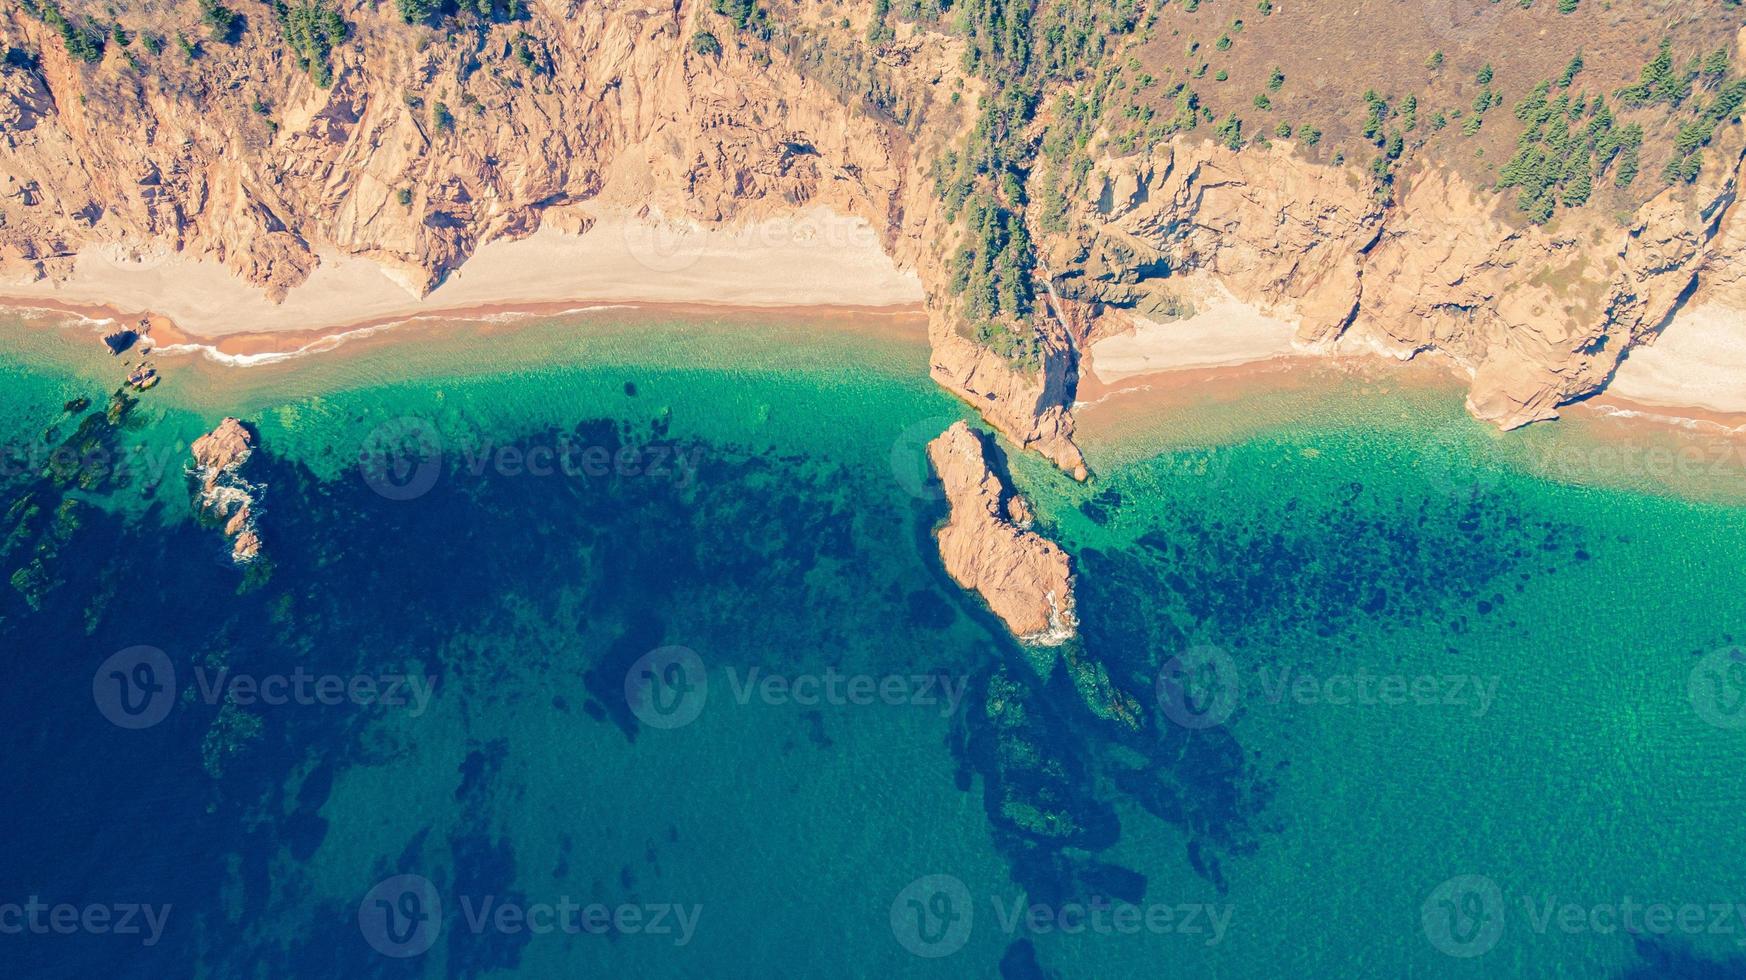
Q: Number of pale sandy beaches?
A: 3